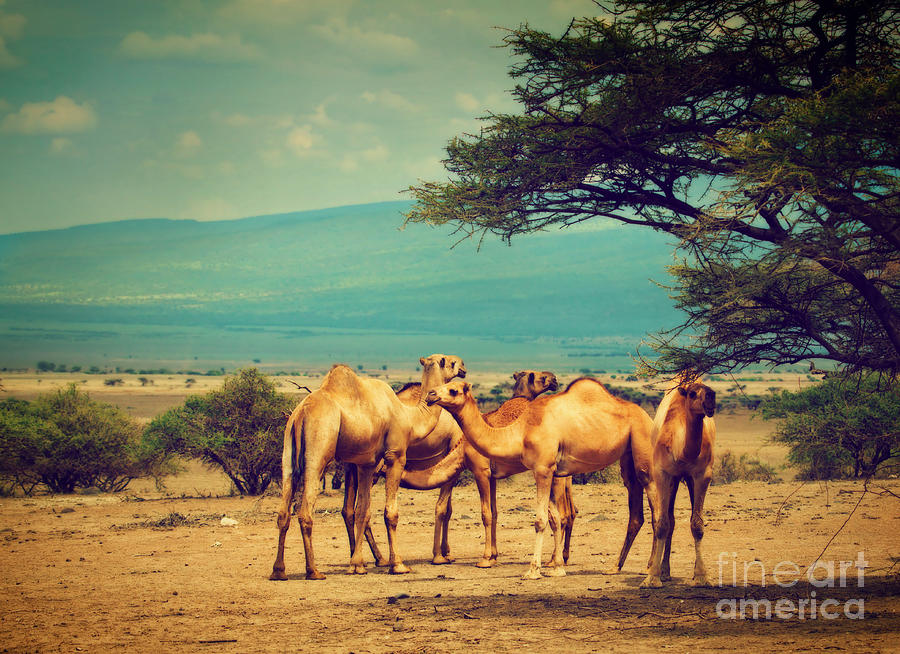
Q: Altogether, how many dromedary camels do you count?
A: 5